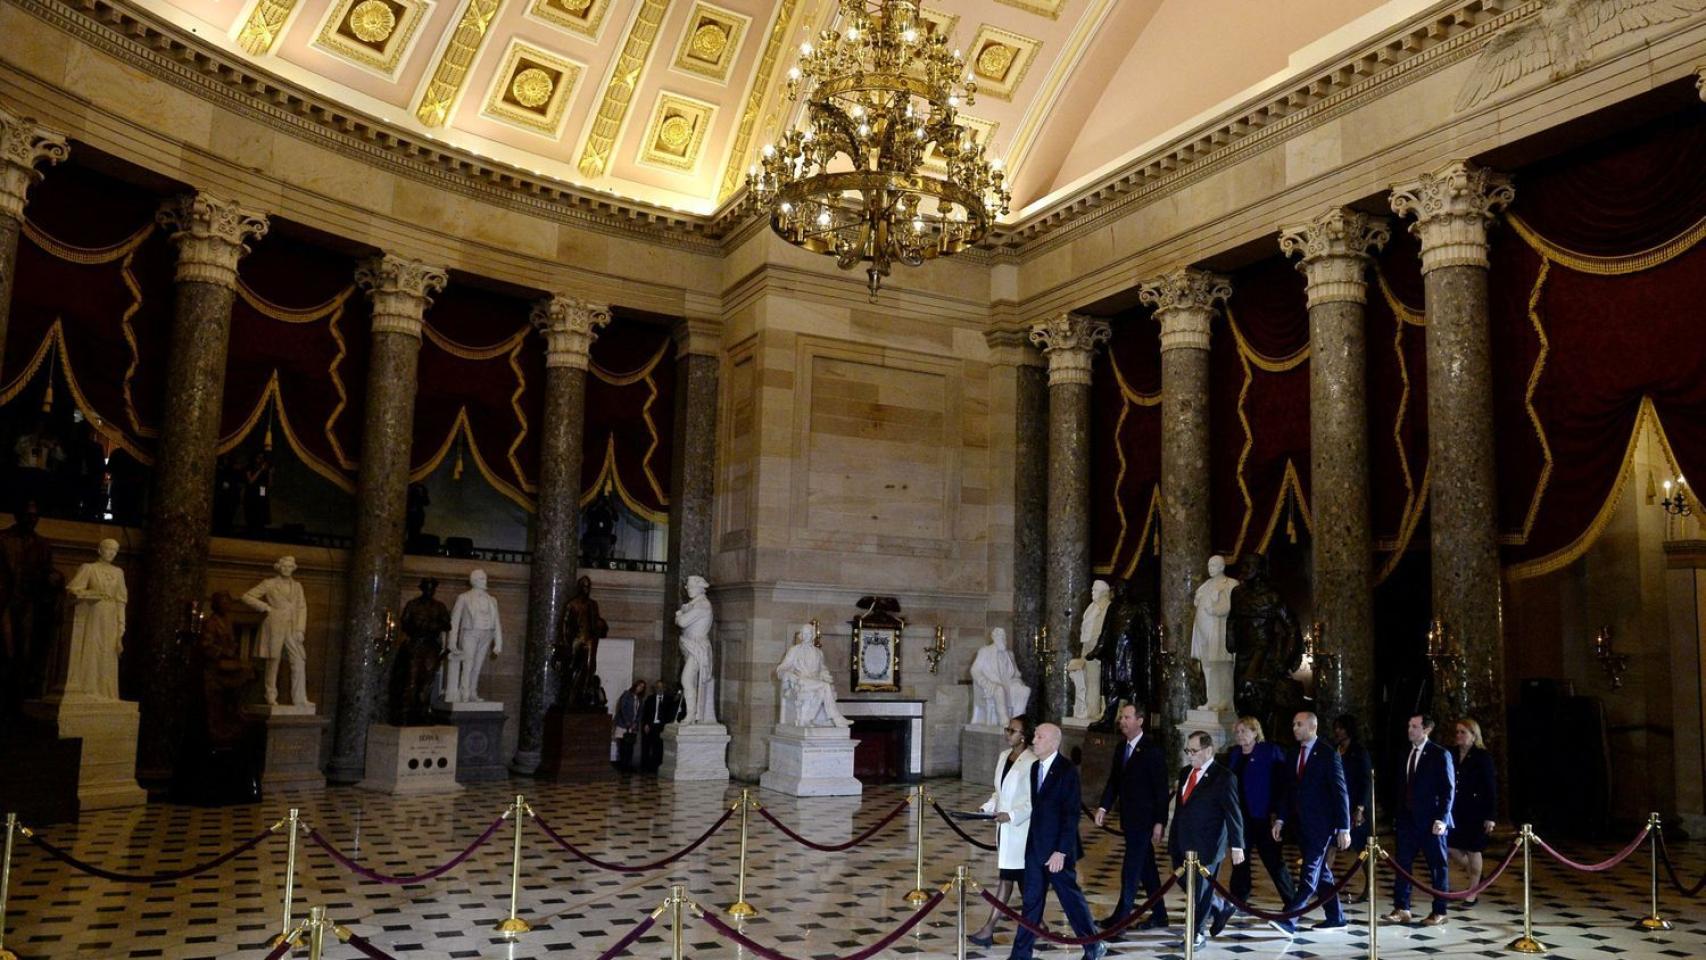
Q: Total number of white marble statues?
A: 8